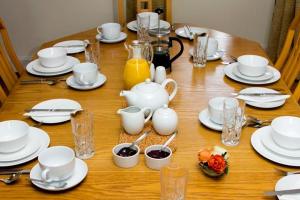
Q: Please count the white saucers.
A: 5